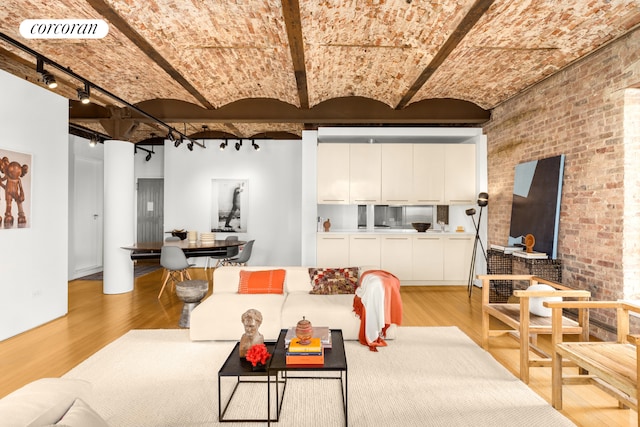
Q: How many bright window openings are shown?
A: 1